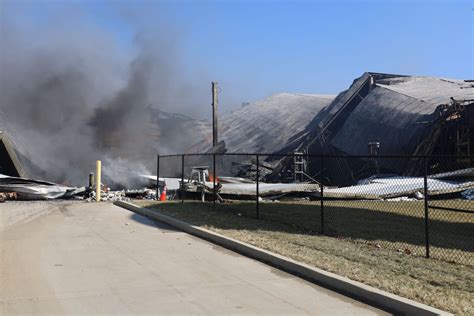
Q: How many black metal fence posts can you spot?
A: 6